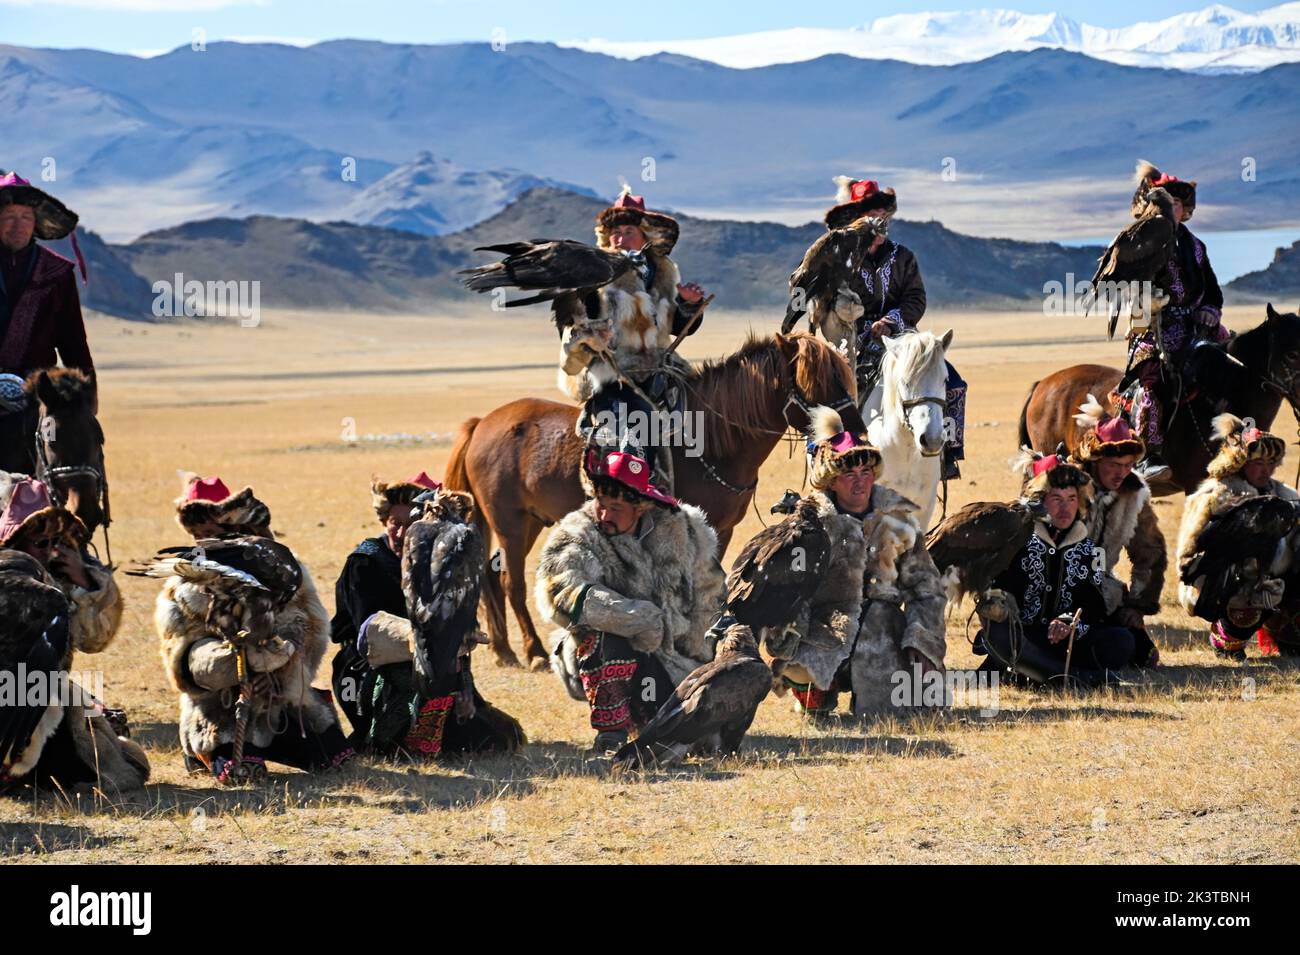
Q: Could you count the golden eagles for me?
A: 10